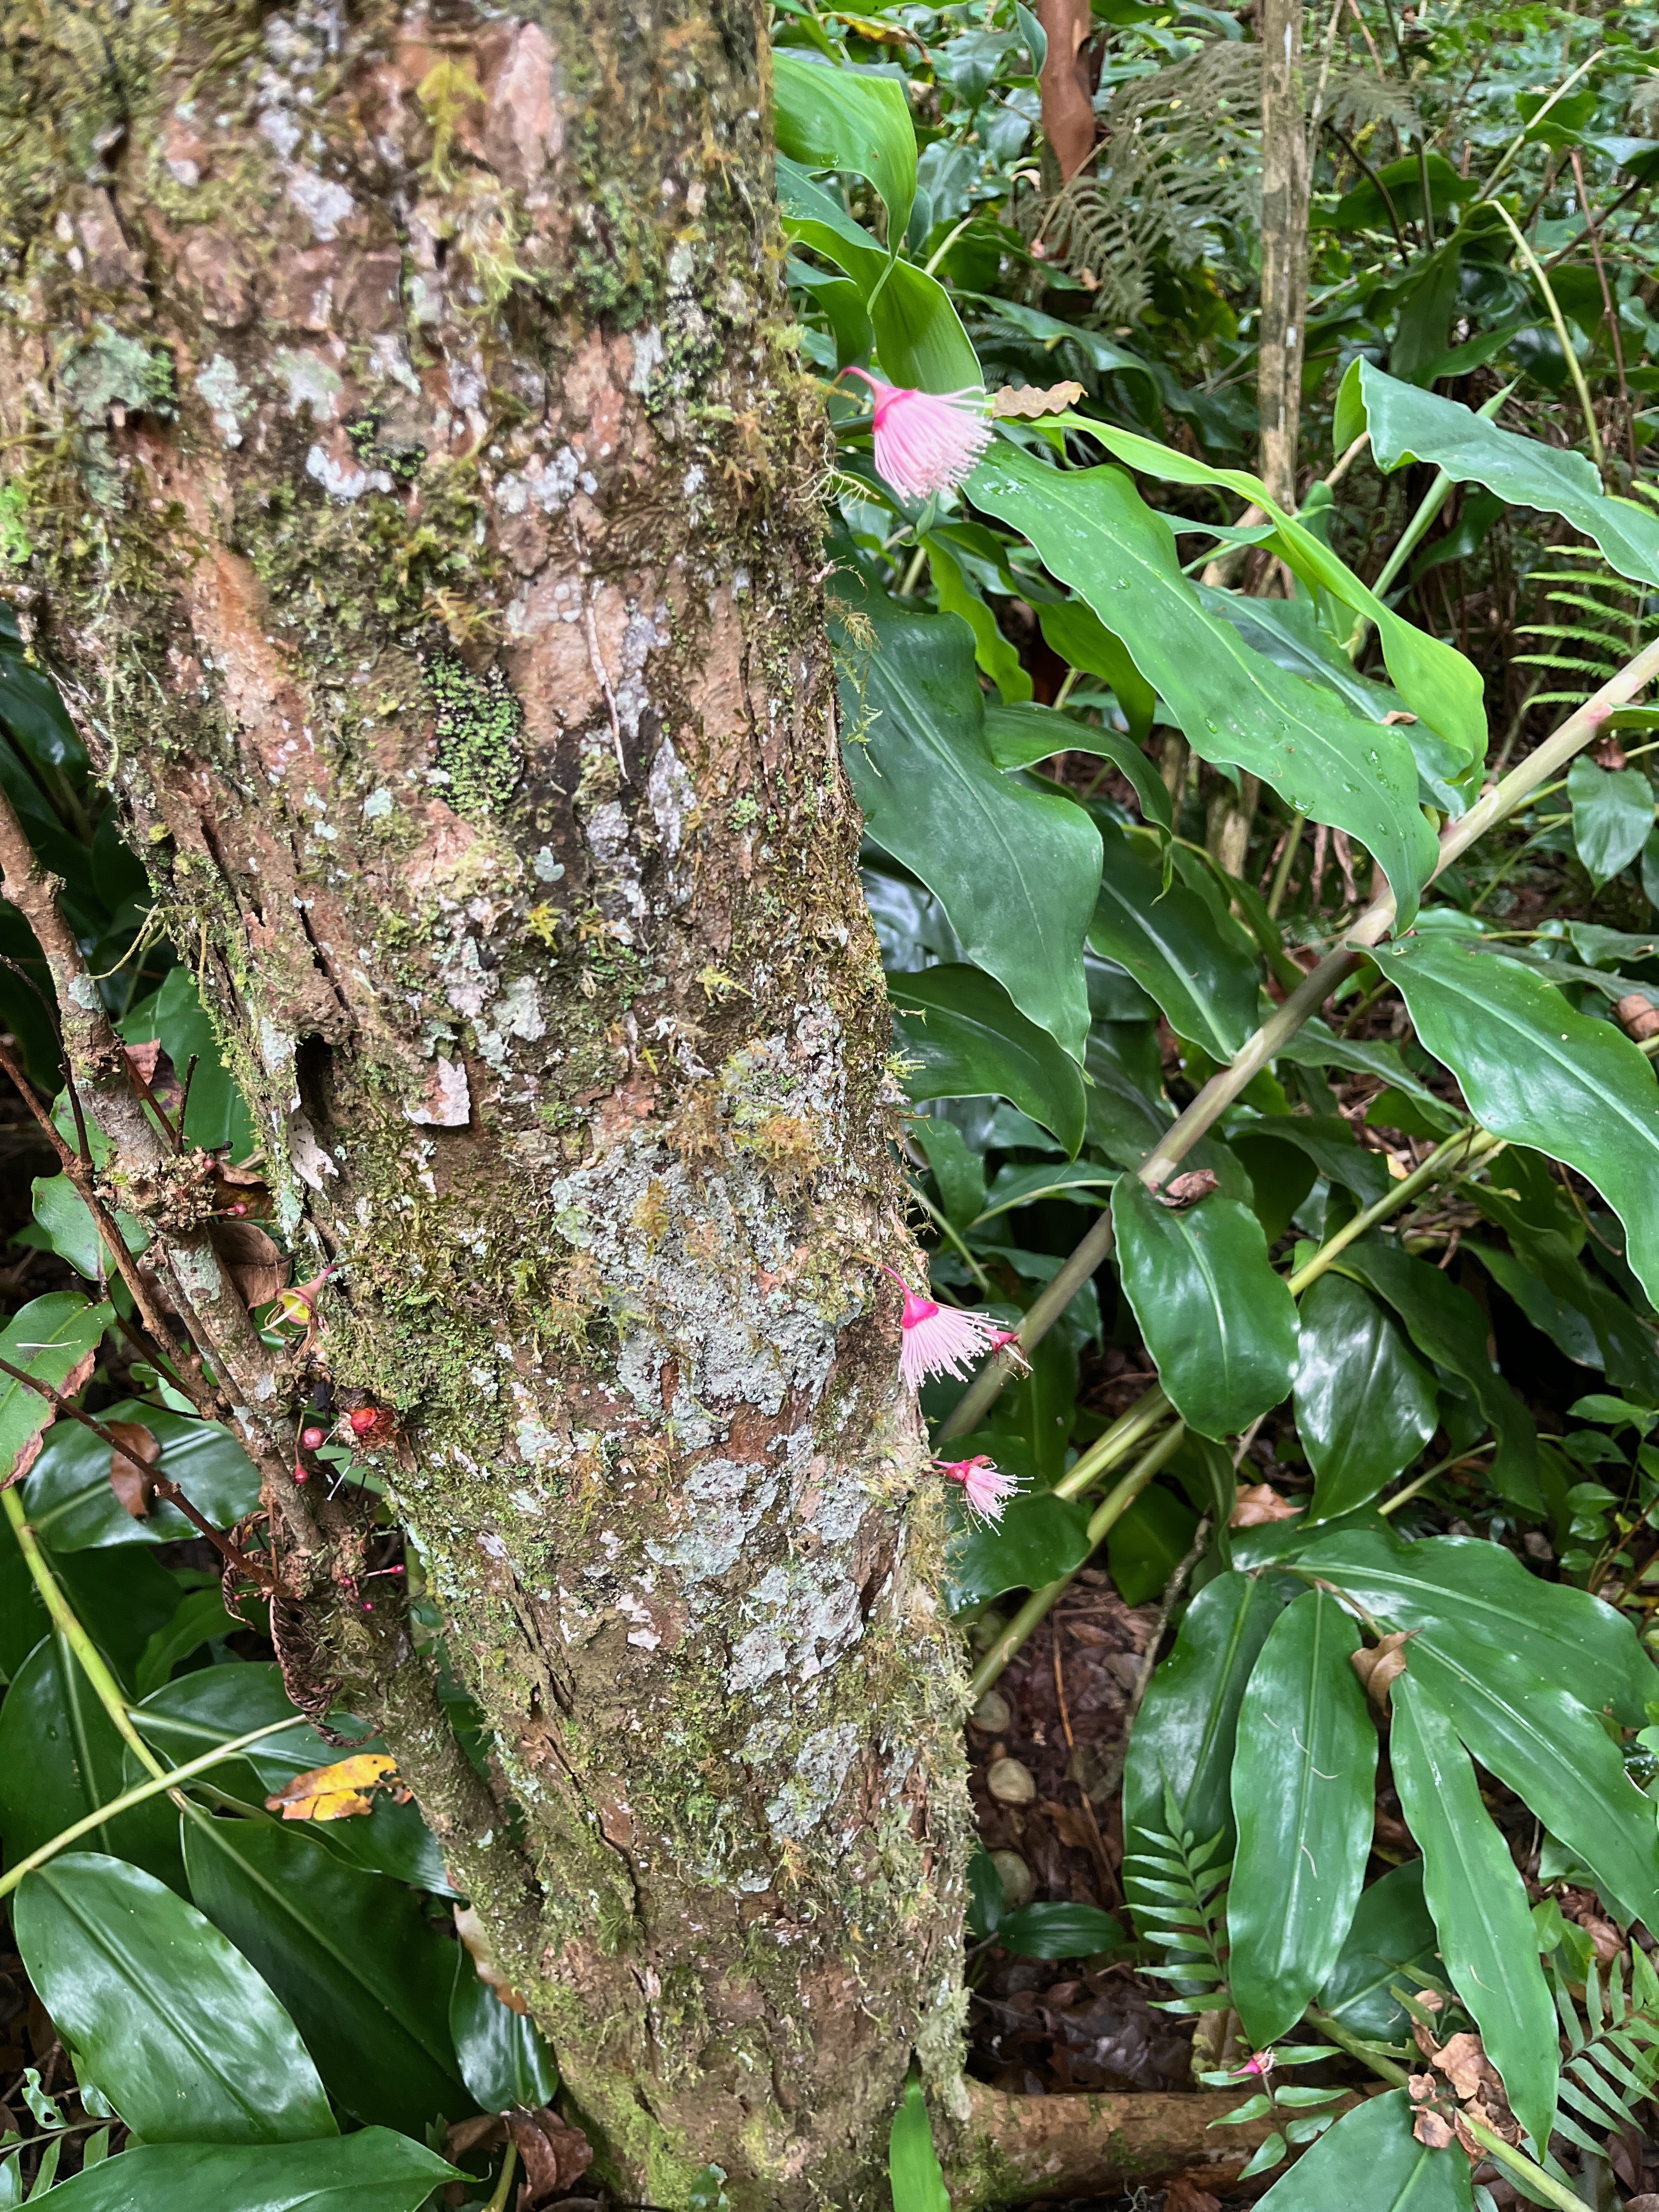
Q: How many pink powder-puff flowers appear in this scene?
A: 3